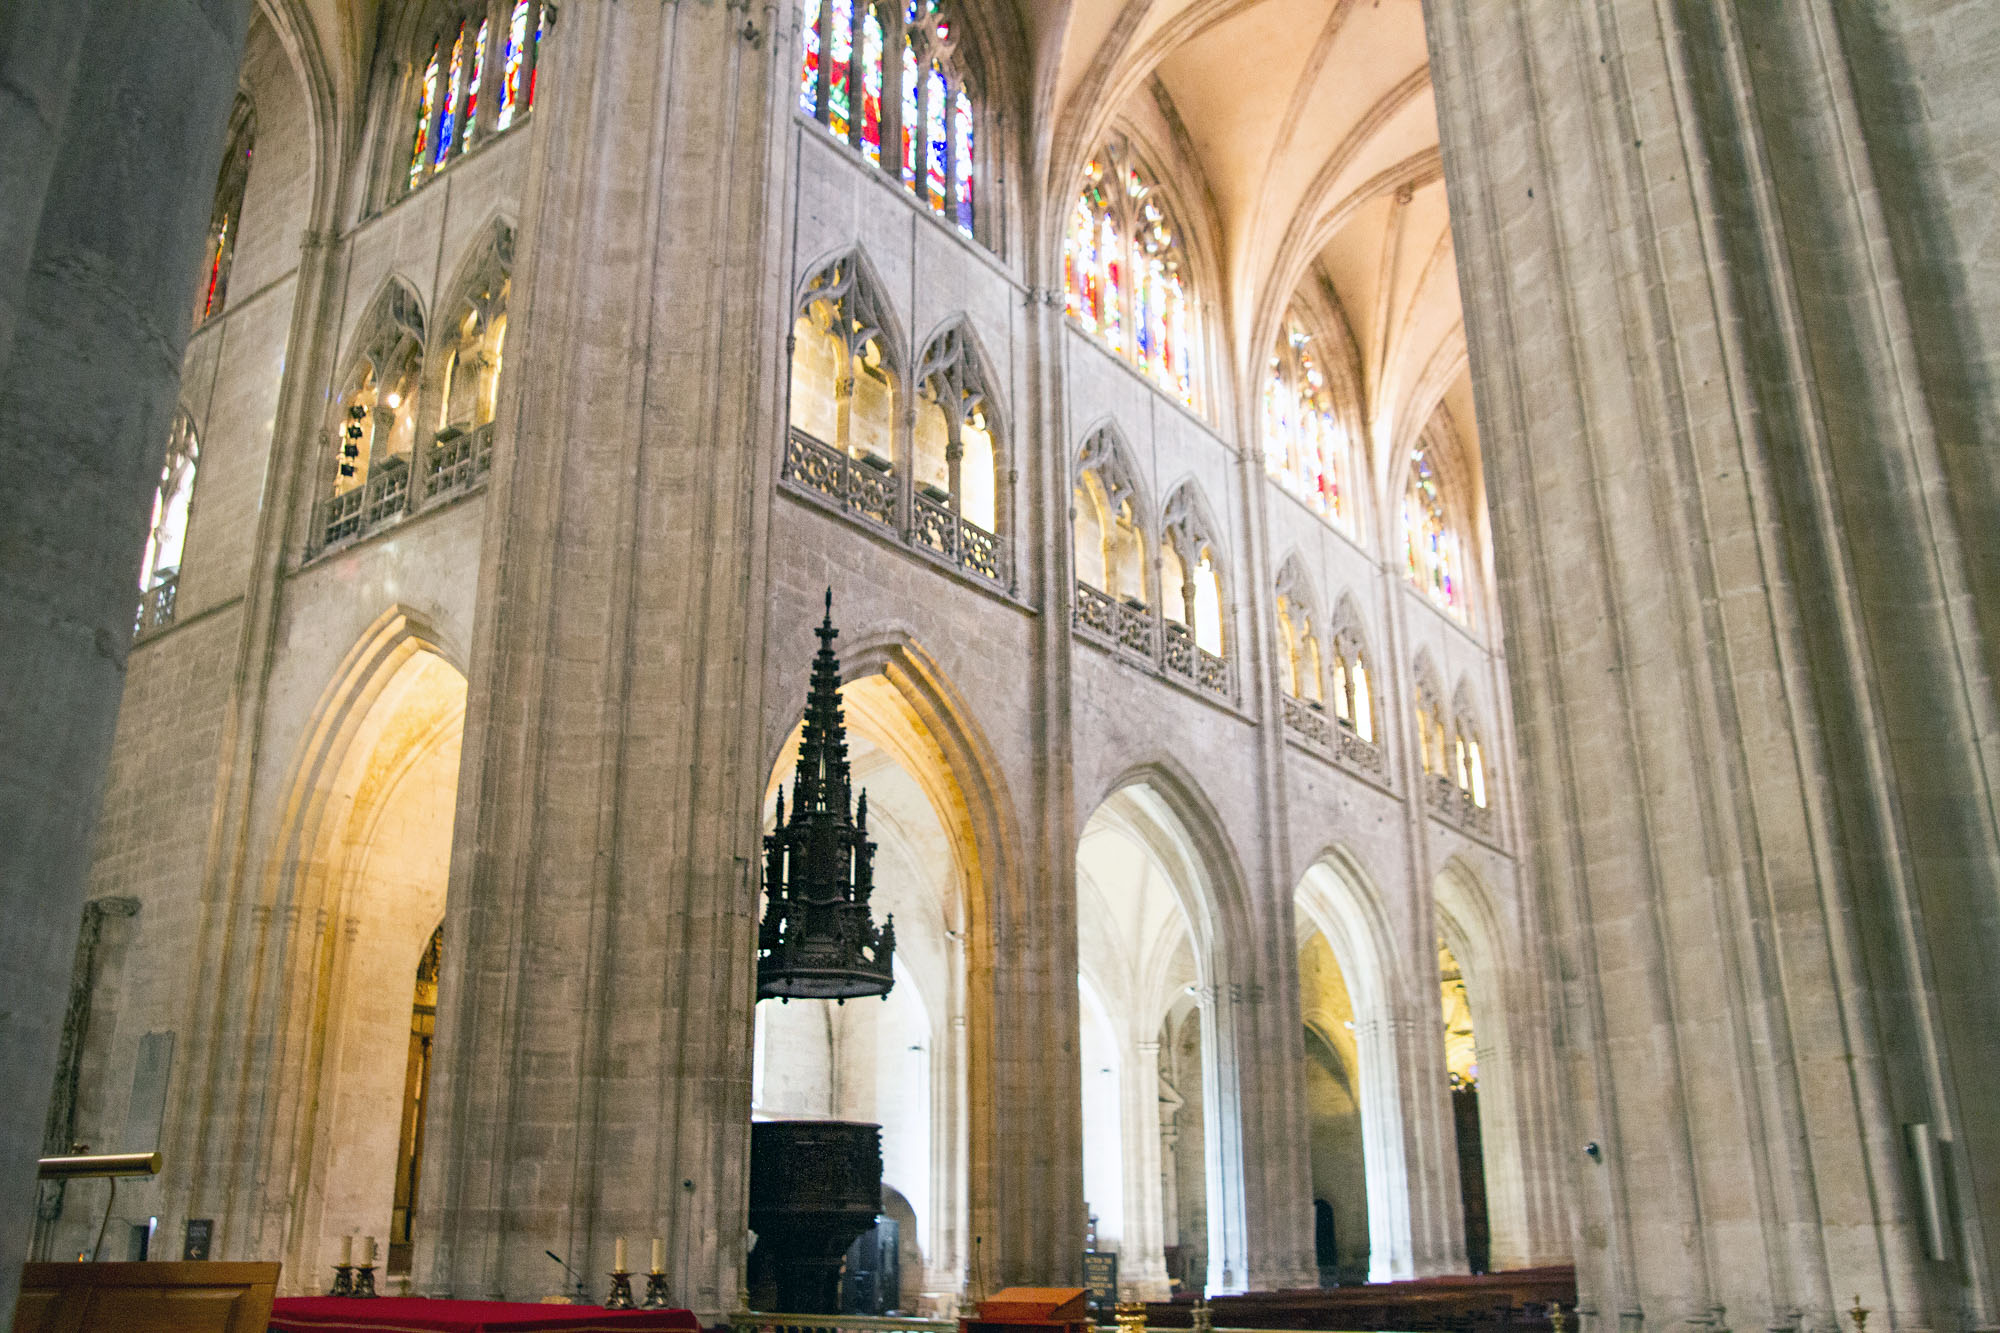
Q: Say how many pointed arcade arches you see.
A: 5